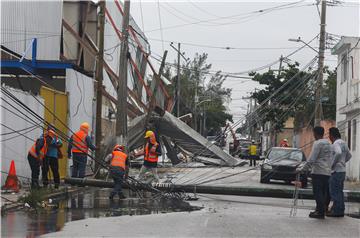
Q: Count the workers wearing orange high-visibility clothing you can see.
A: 4